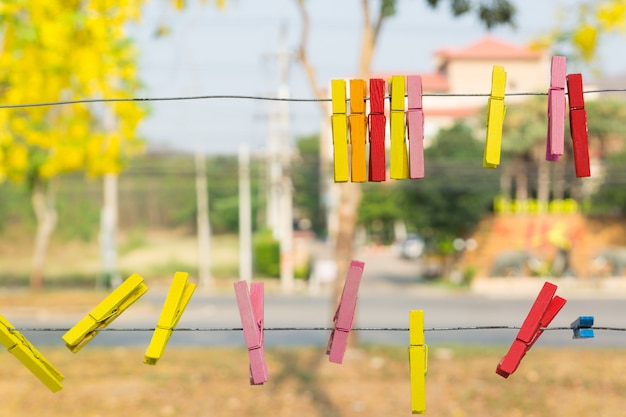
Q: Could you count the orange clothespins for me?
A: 1